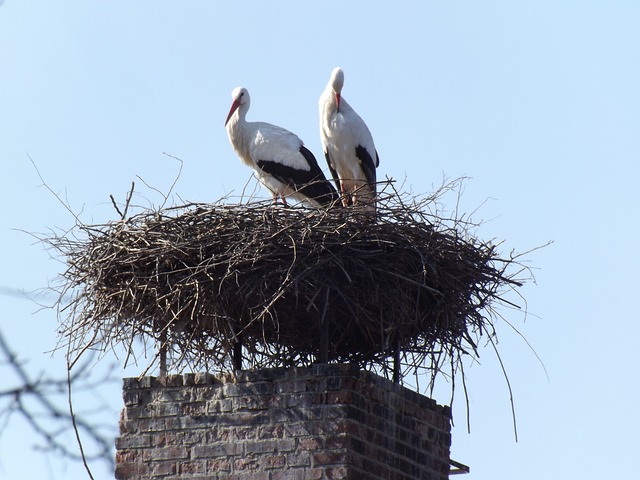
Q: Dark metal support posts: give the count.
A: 4